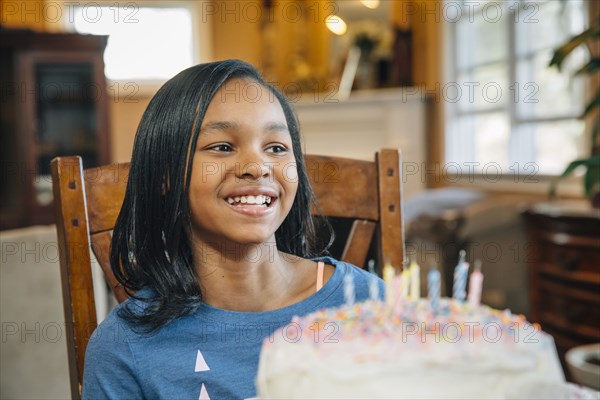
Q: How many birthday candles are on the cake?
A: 9